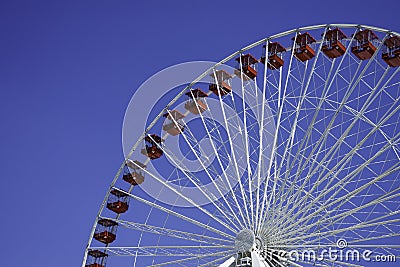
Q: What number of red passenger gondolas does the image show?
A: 14